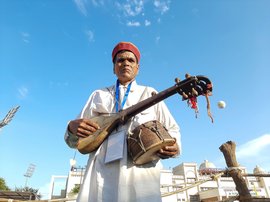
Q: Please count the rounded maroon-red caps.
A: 1